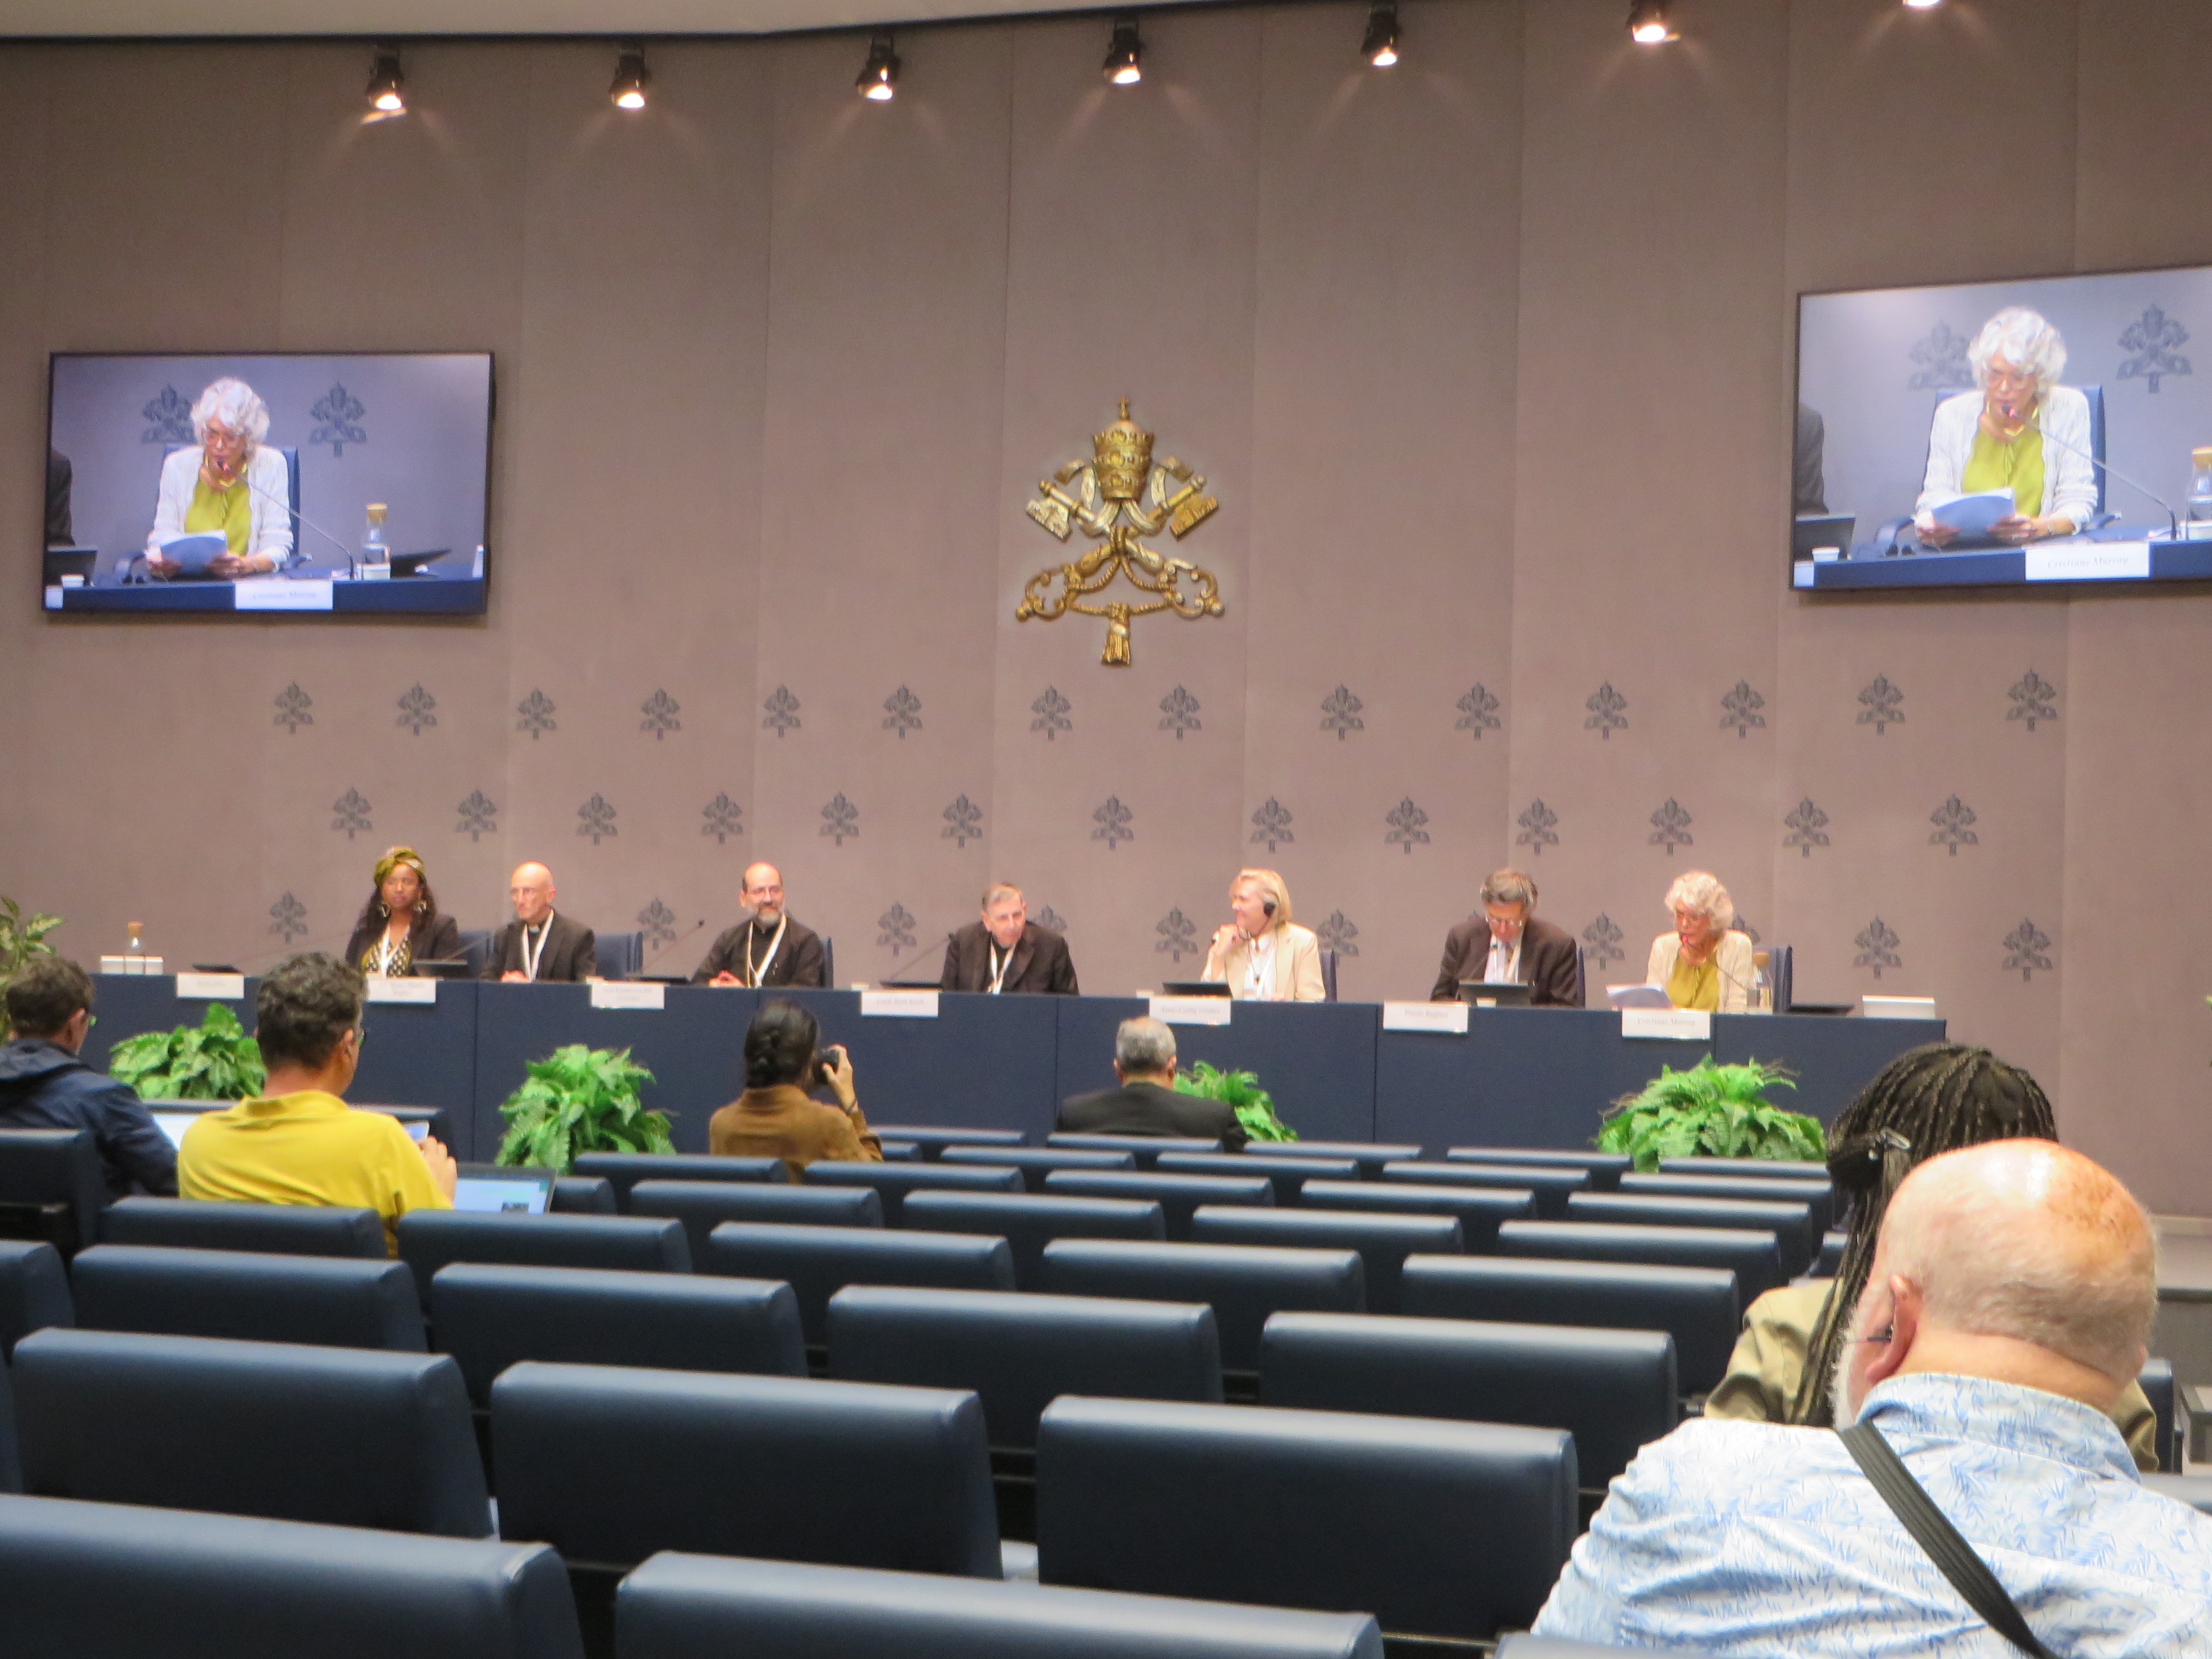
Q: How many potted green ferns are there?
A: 4